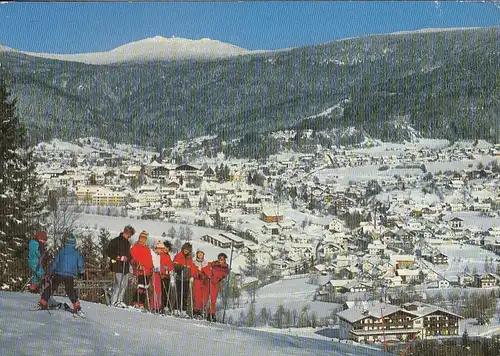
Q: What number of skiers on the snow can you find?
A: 9